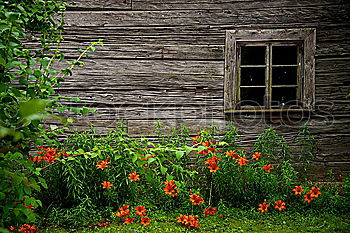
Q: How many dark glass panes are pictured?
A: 6